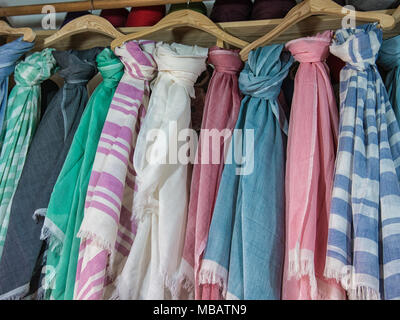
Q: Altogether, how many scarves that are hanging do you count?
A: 11